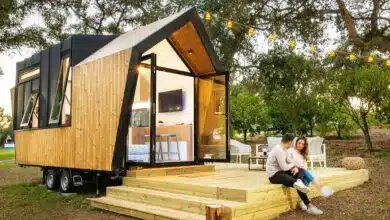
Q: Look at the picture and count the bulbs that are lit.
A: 10